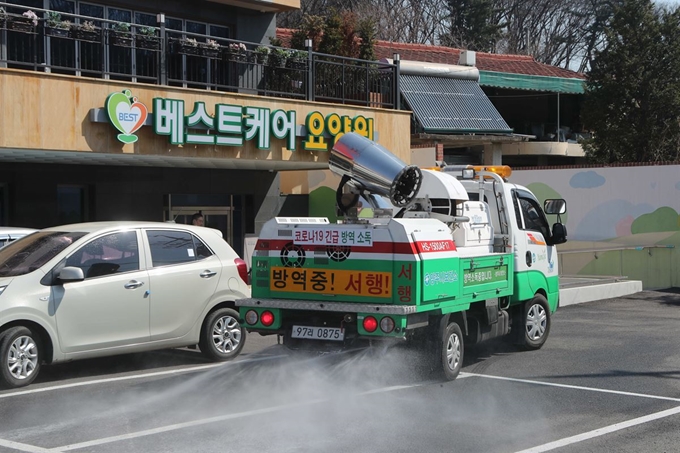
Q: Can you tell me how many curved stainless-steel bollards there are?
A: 0